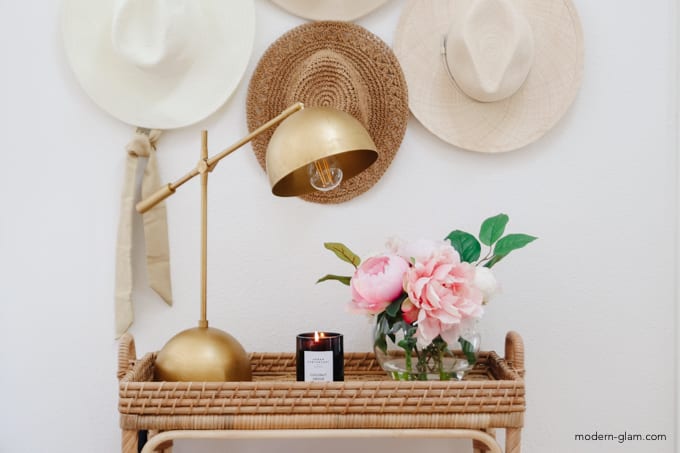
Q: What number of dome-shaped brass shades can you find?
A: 1